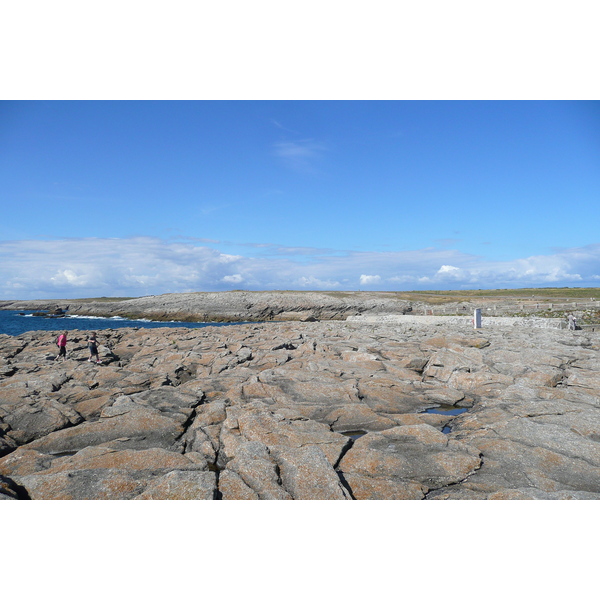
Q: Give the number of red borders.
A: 0